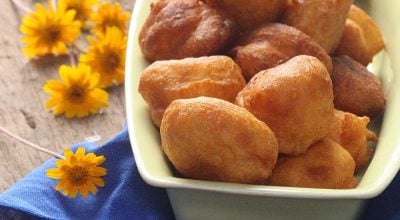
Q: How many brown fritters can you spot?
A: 11